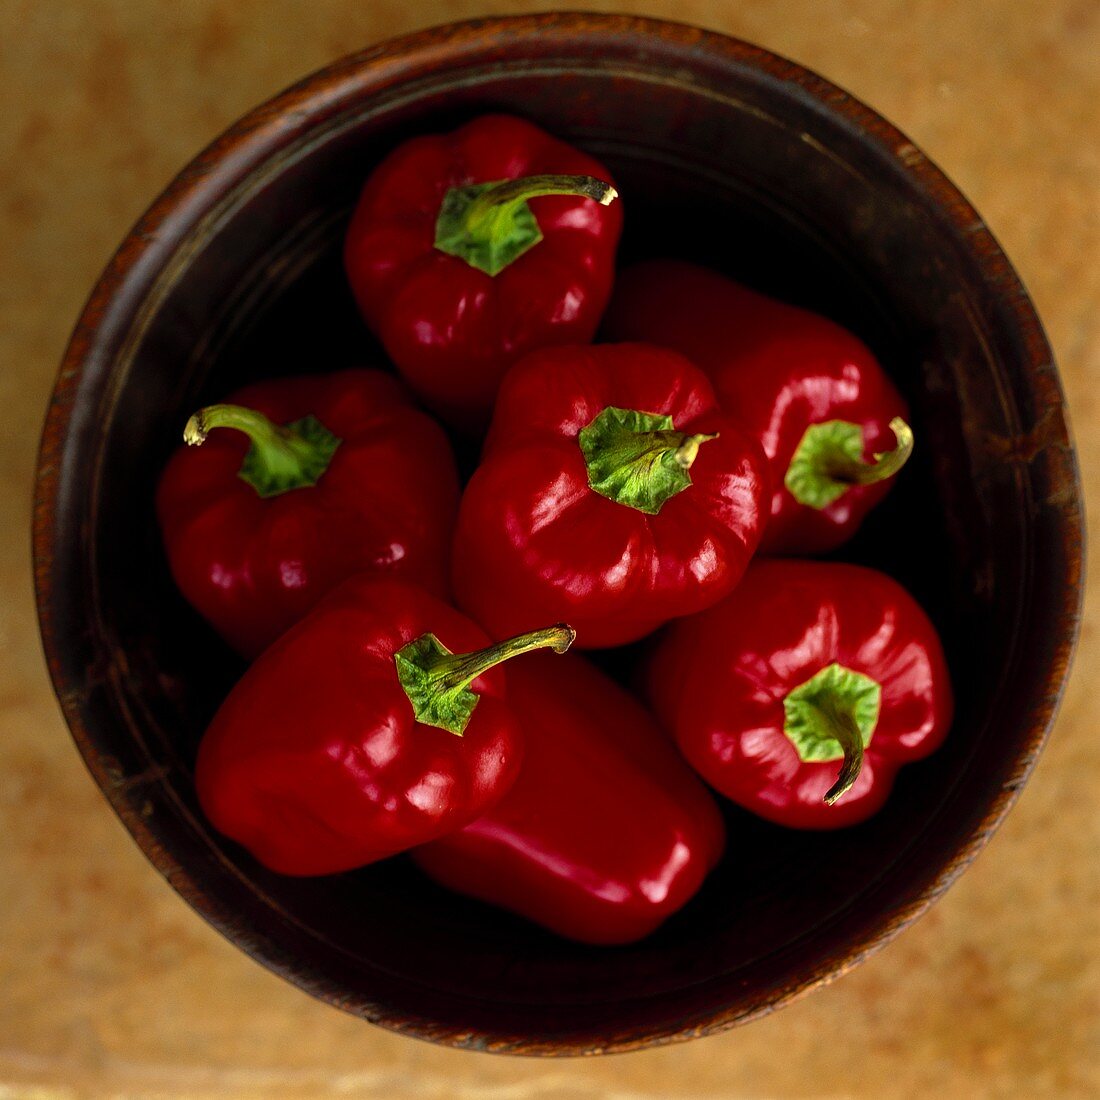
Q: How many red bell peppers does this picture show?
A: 7